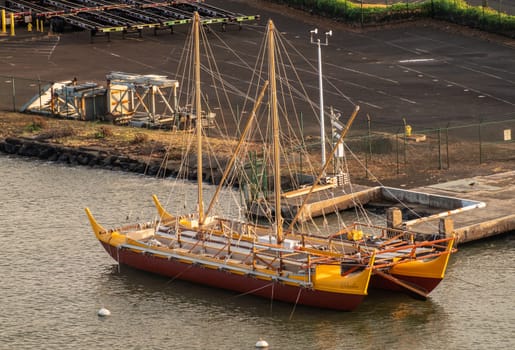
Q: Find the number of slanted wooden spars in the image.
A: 2